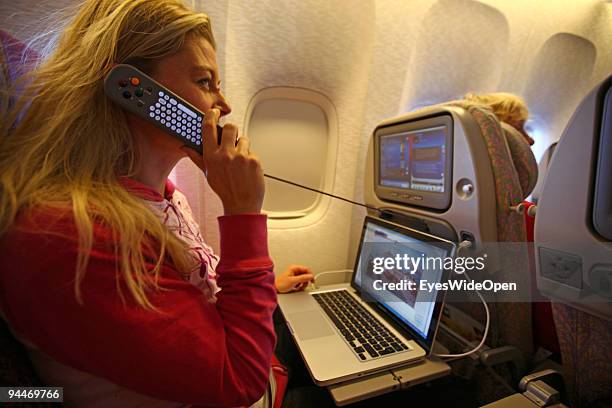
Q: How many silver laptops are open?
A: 1